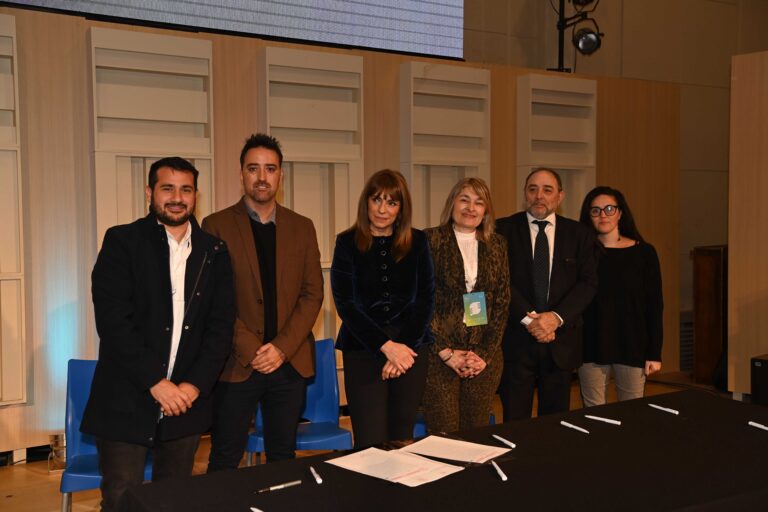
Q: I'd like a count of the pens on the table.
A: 9